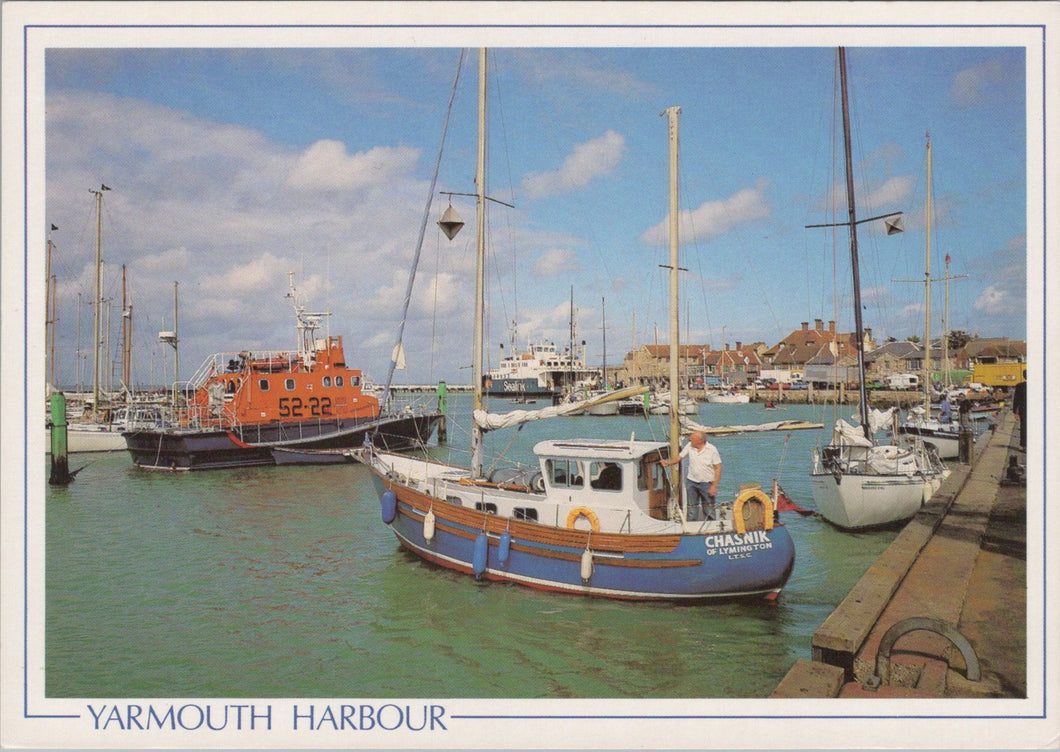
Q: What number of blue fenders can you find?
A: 3